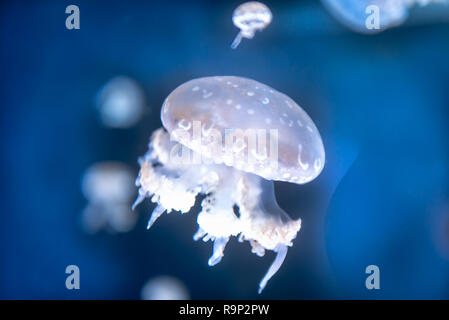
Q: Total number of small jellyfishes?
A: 4